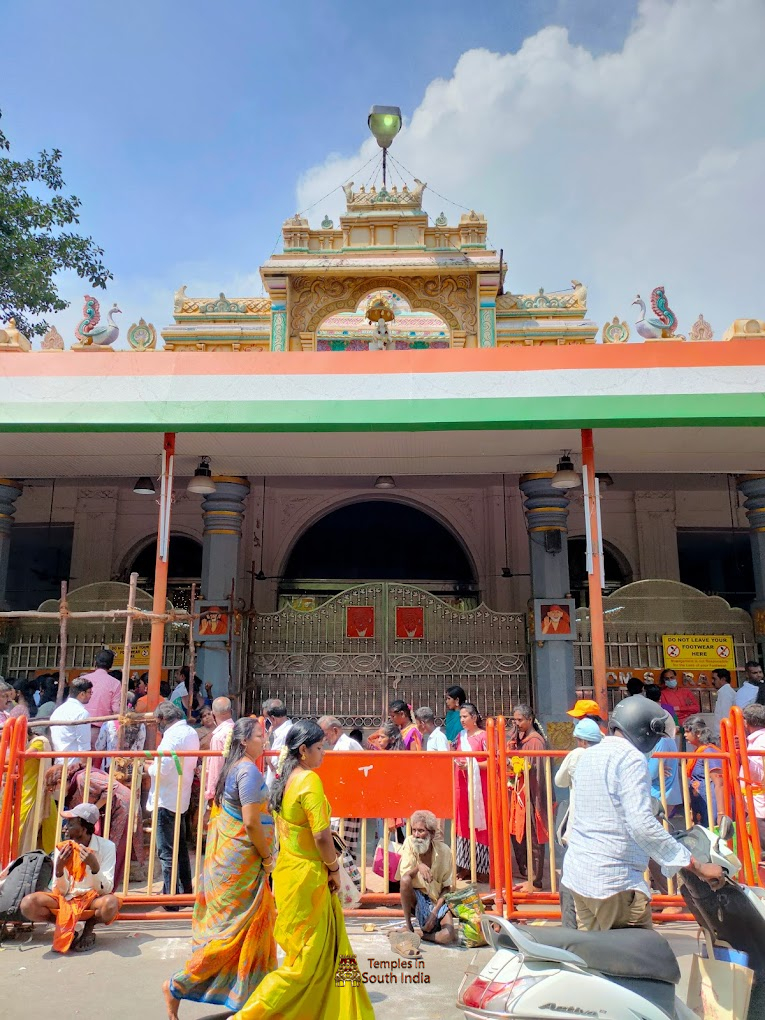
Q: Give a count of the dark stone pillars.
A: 4